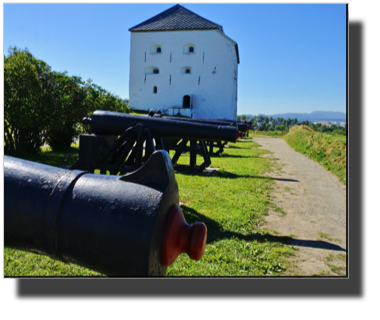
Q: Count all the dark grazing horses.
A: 0